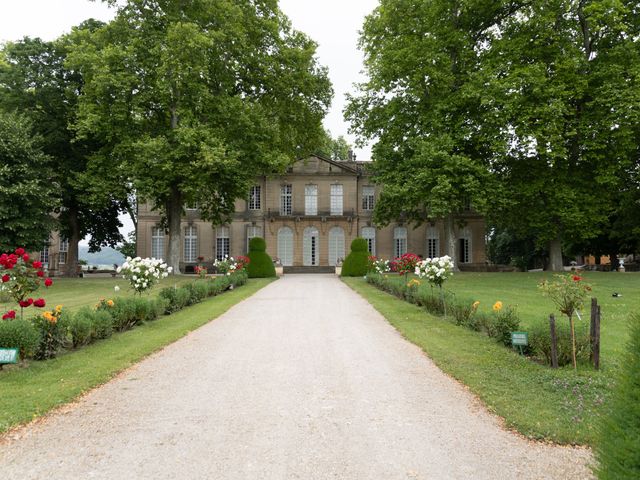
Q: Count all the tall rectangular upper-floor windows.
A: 5